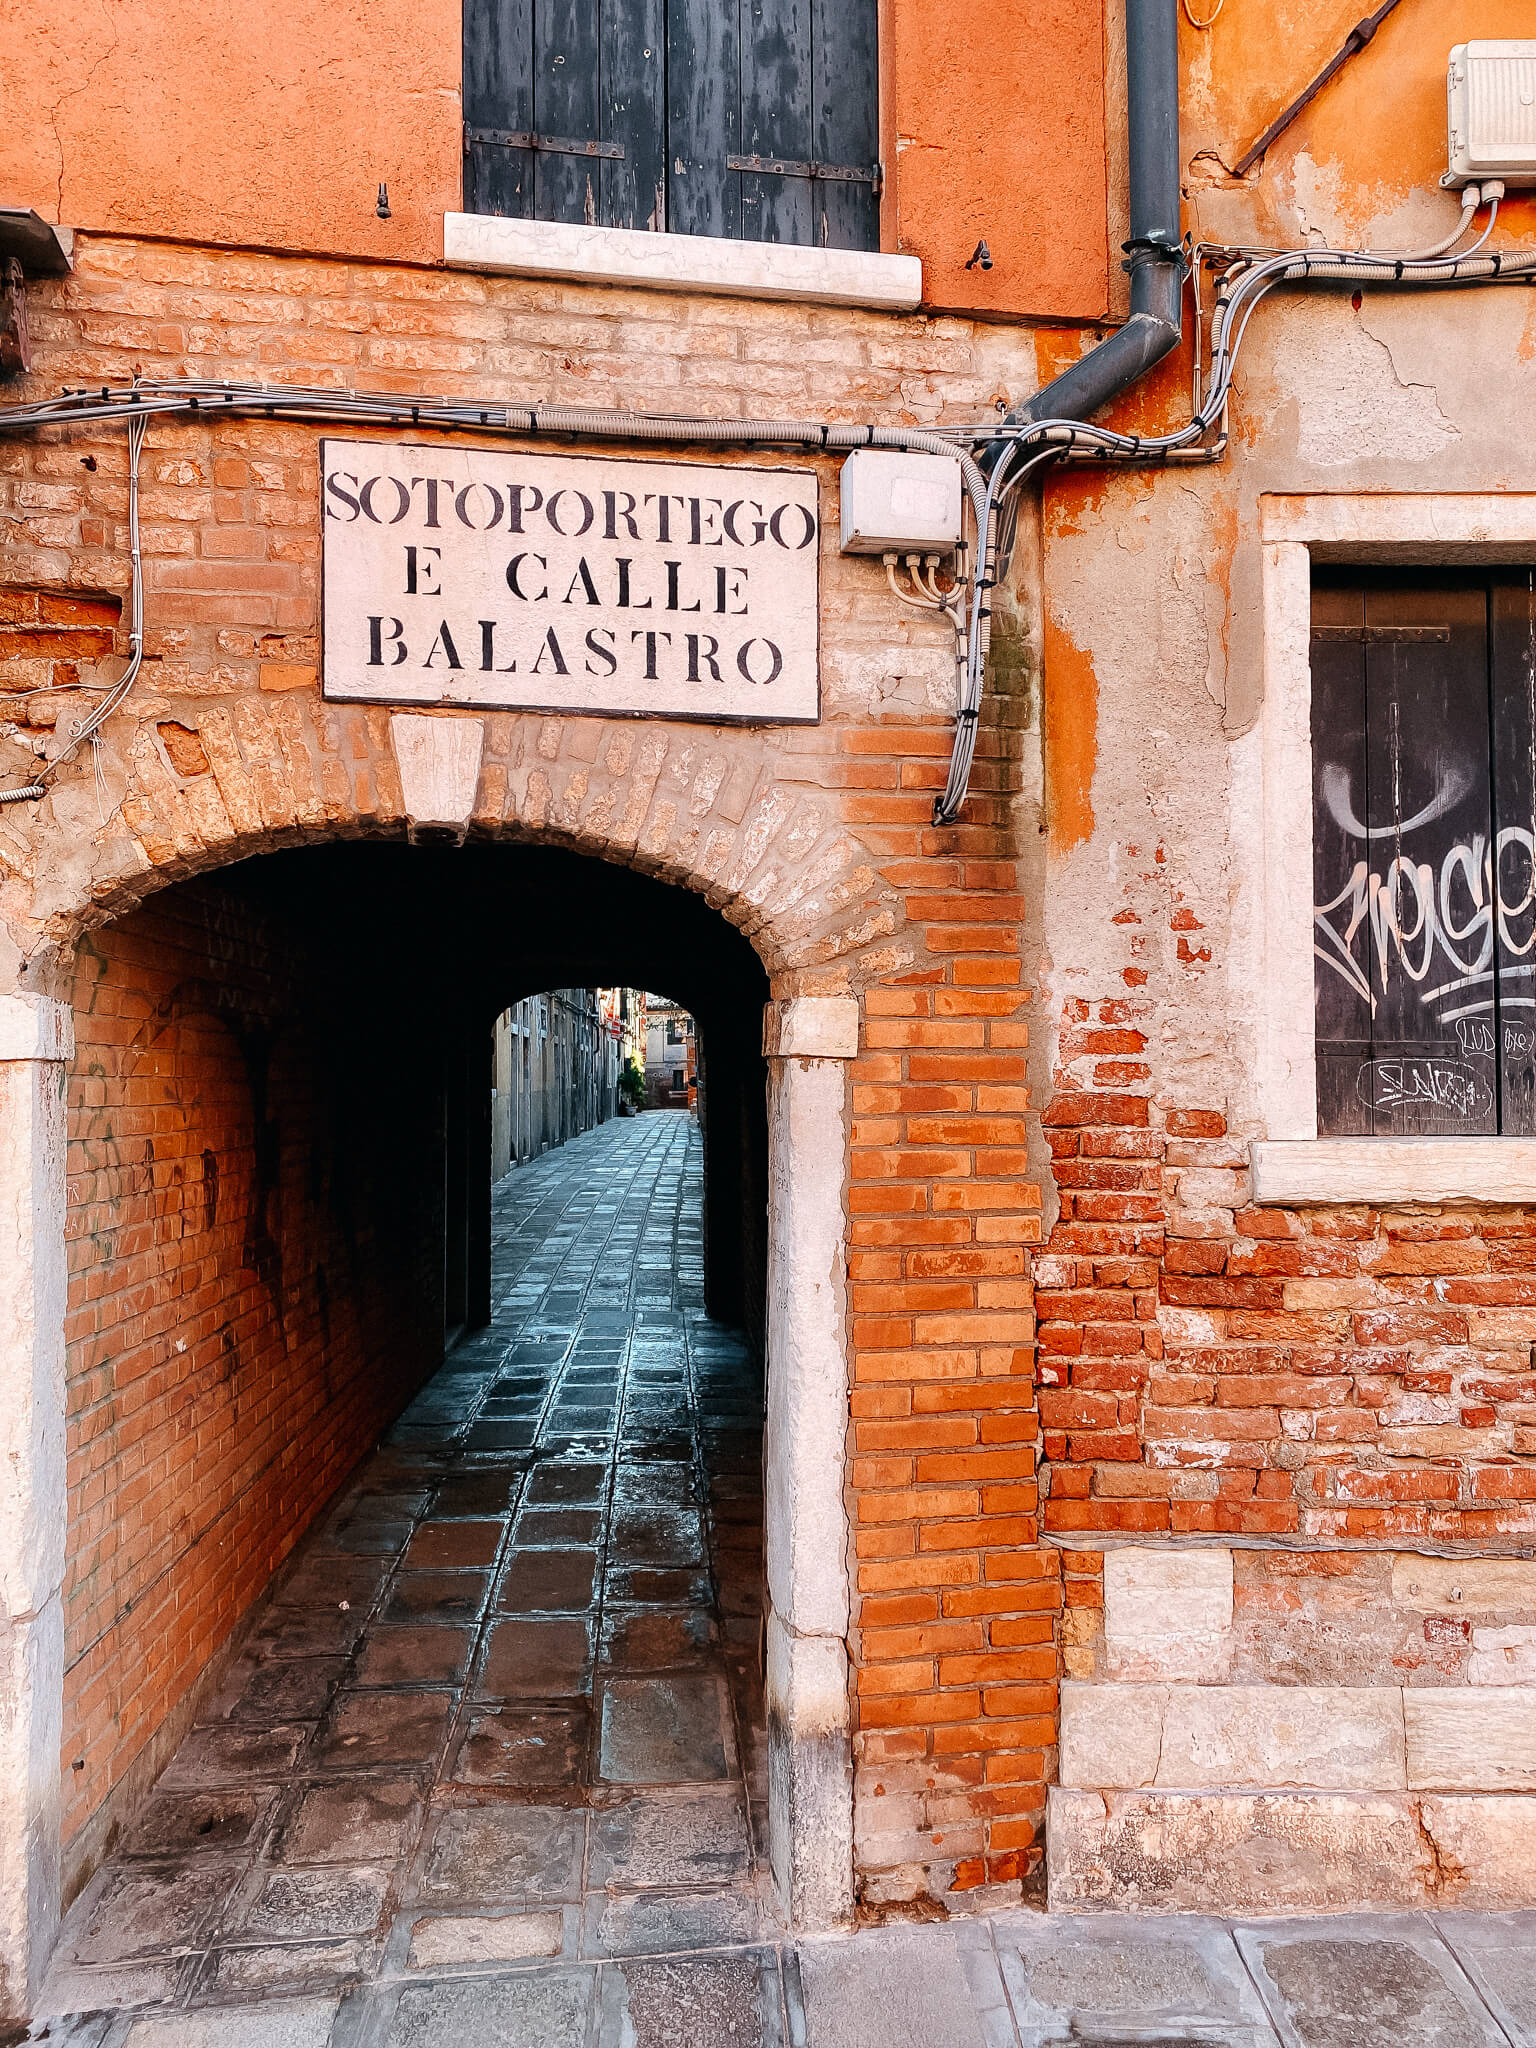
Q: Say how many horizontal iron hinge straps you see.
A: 4